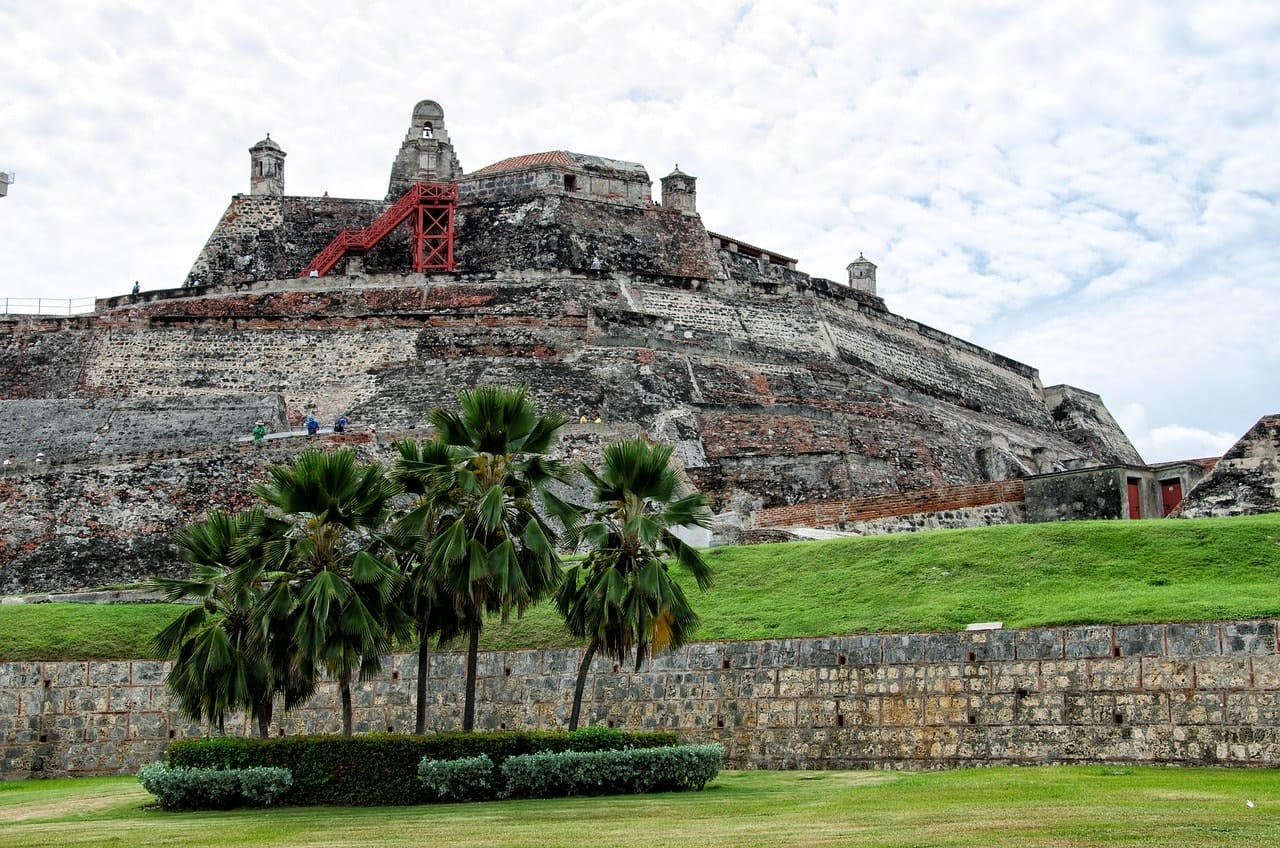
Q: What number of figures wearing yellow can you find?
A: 2